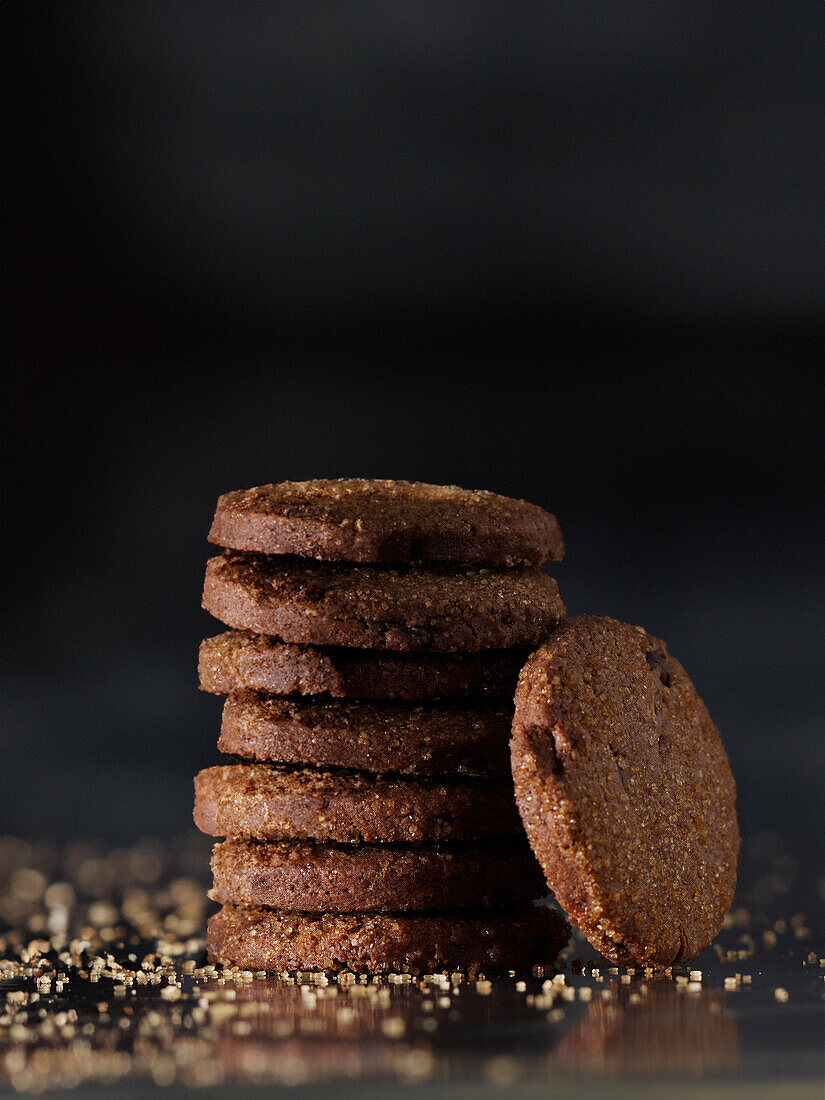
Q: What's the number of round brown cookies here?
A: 8